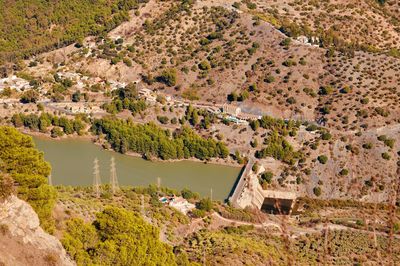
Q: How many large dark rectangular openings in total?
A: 1